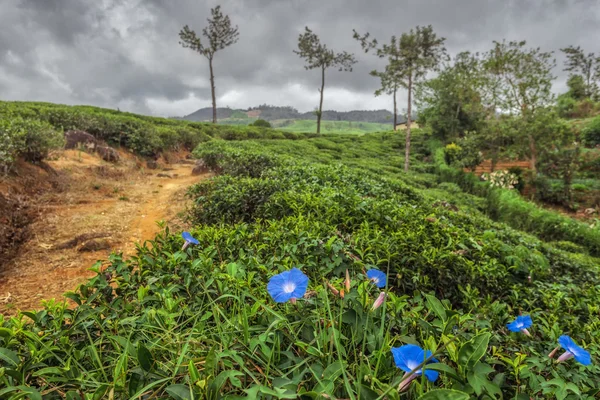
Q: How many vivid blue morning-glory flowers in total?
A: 6